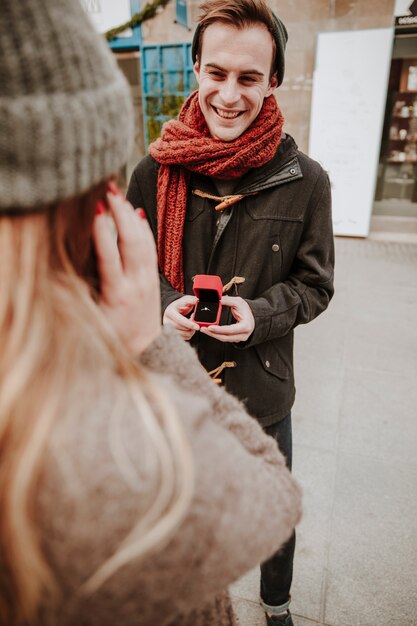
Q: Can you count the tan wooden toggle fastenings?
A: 3